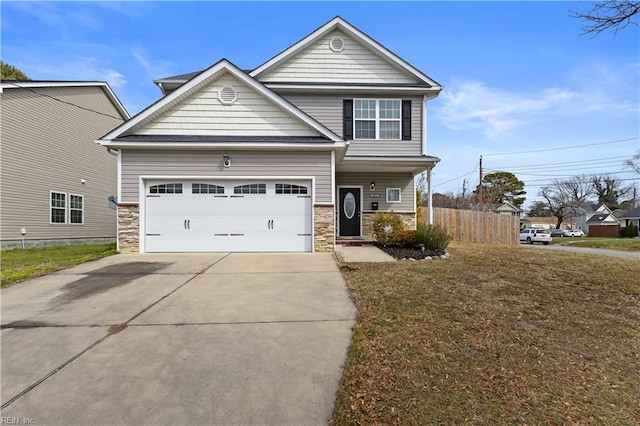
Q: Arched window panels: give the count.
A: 4